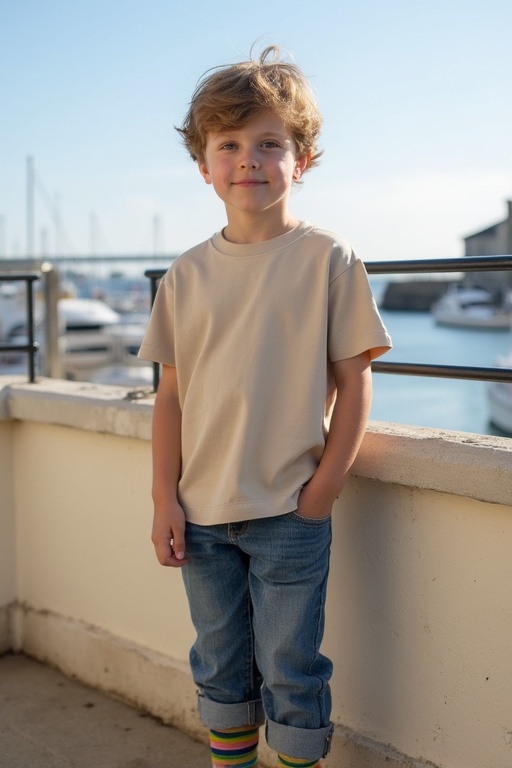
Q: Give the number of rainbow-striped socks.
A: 2